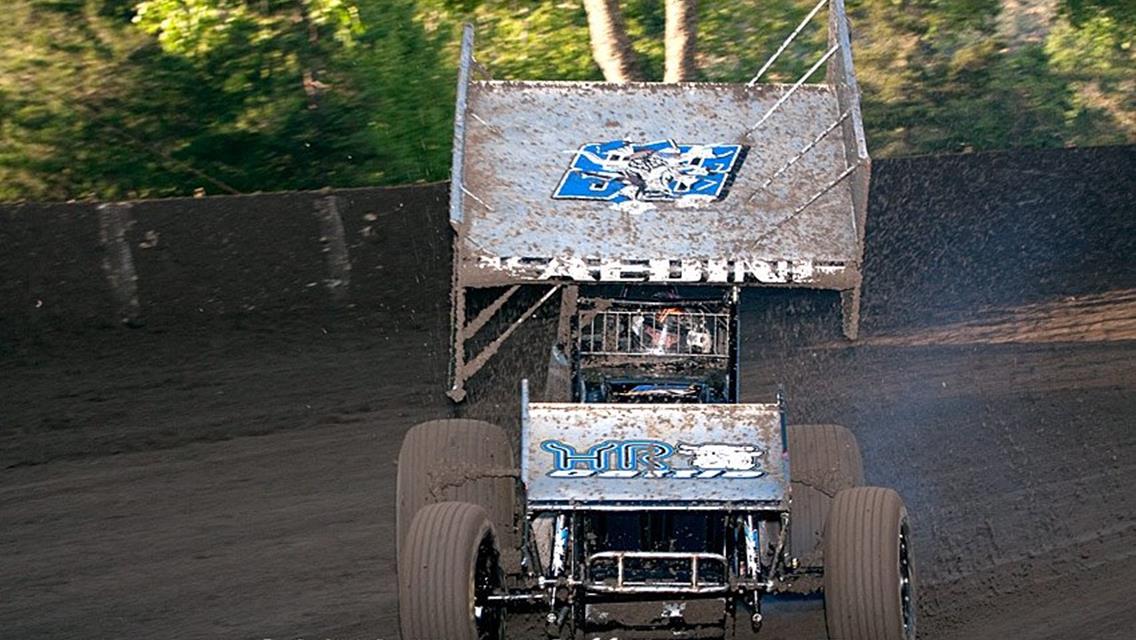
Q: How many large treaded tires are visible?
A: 4